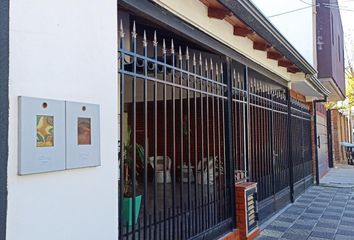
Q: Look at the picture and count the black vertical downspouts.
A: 1